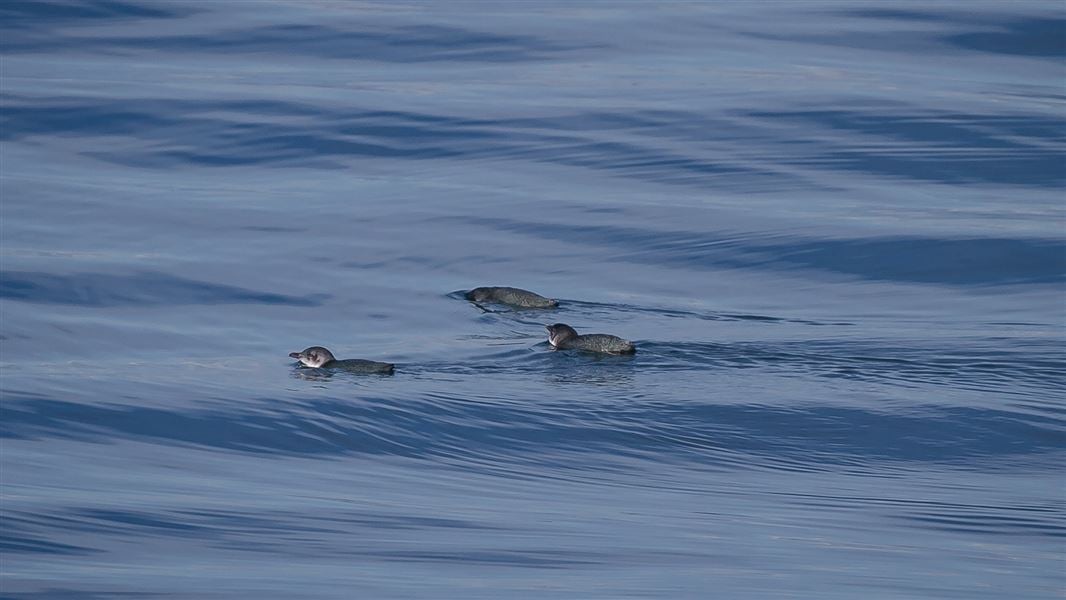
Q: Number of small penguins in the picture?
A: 3